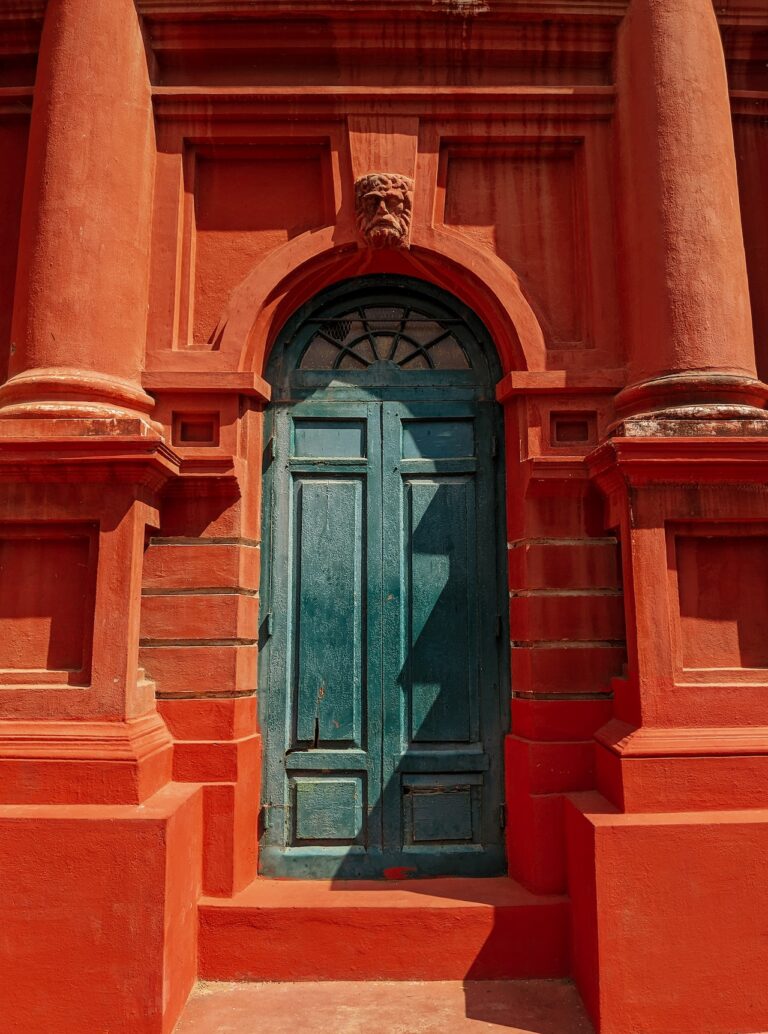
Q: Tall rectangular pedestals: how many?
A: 2